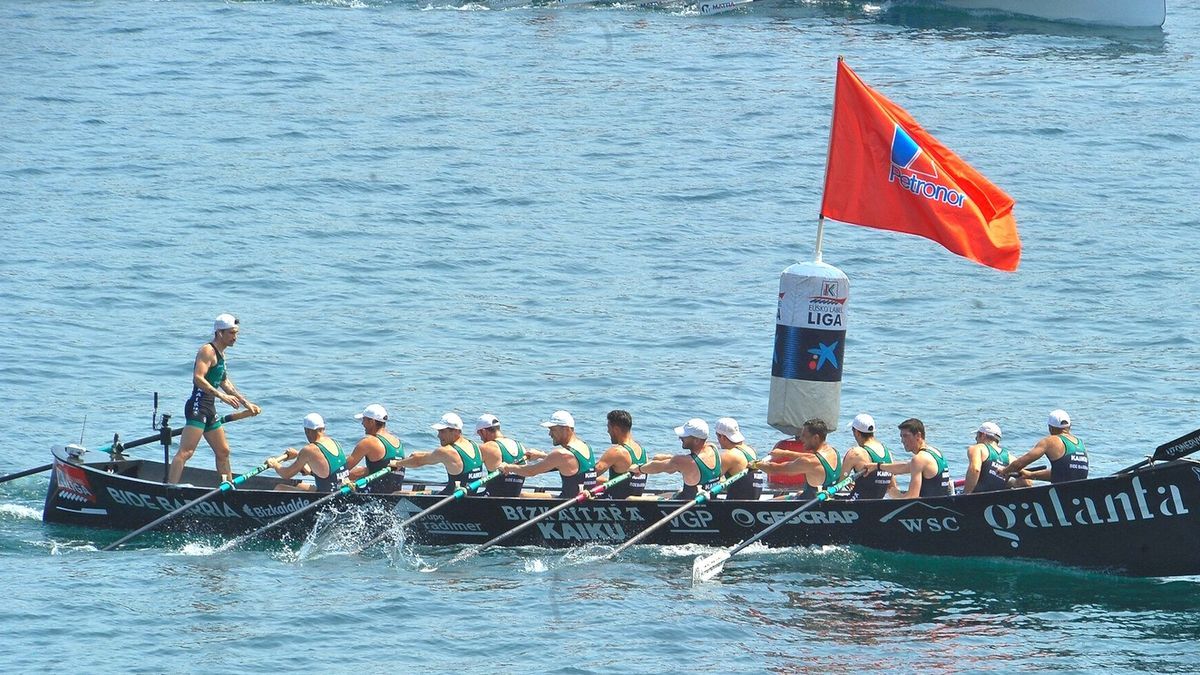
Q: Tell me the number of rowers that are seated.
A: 13